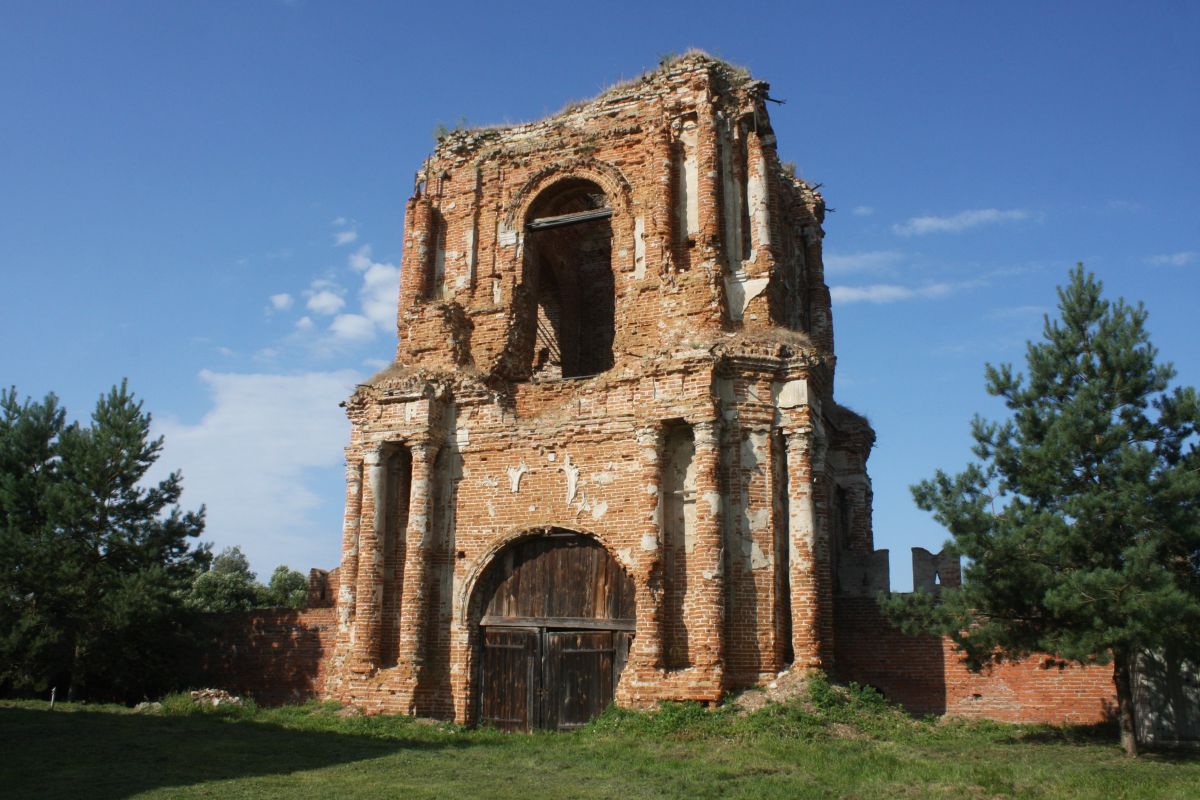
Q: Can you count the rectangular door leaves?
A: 2